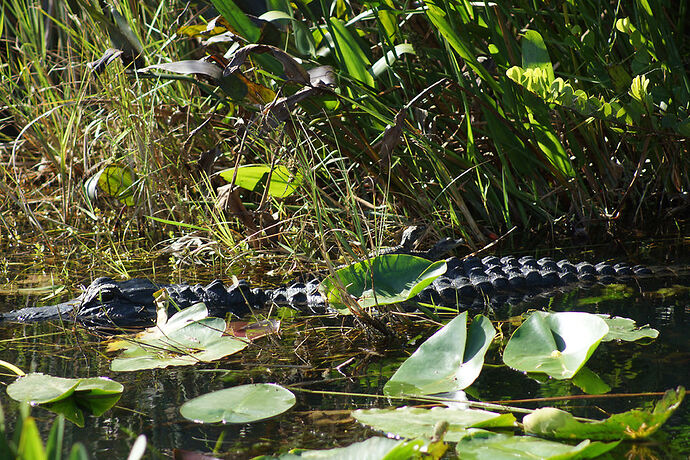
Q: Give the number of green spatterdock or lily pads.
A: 11